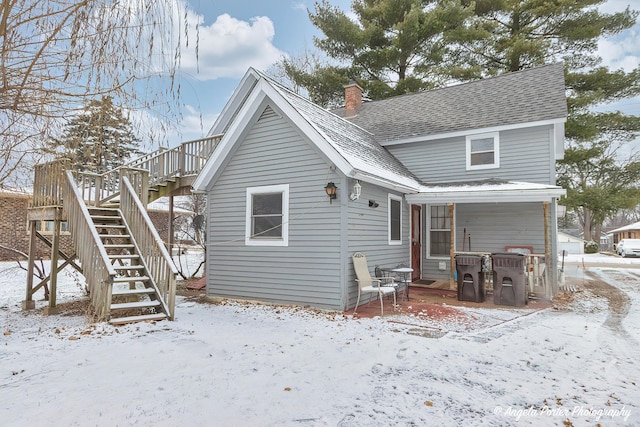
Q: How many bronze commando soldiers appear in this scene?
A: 0